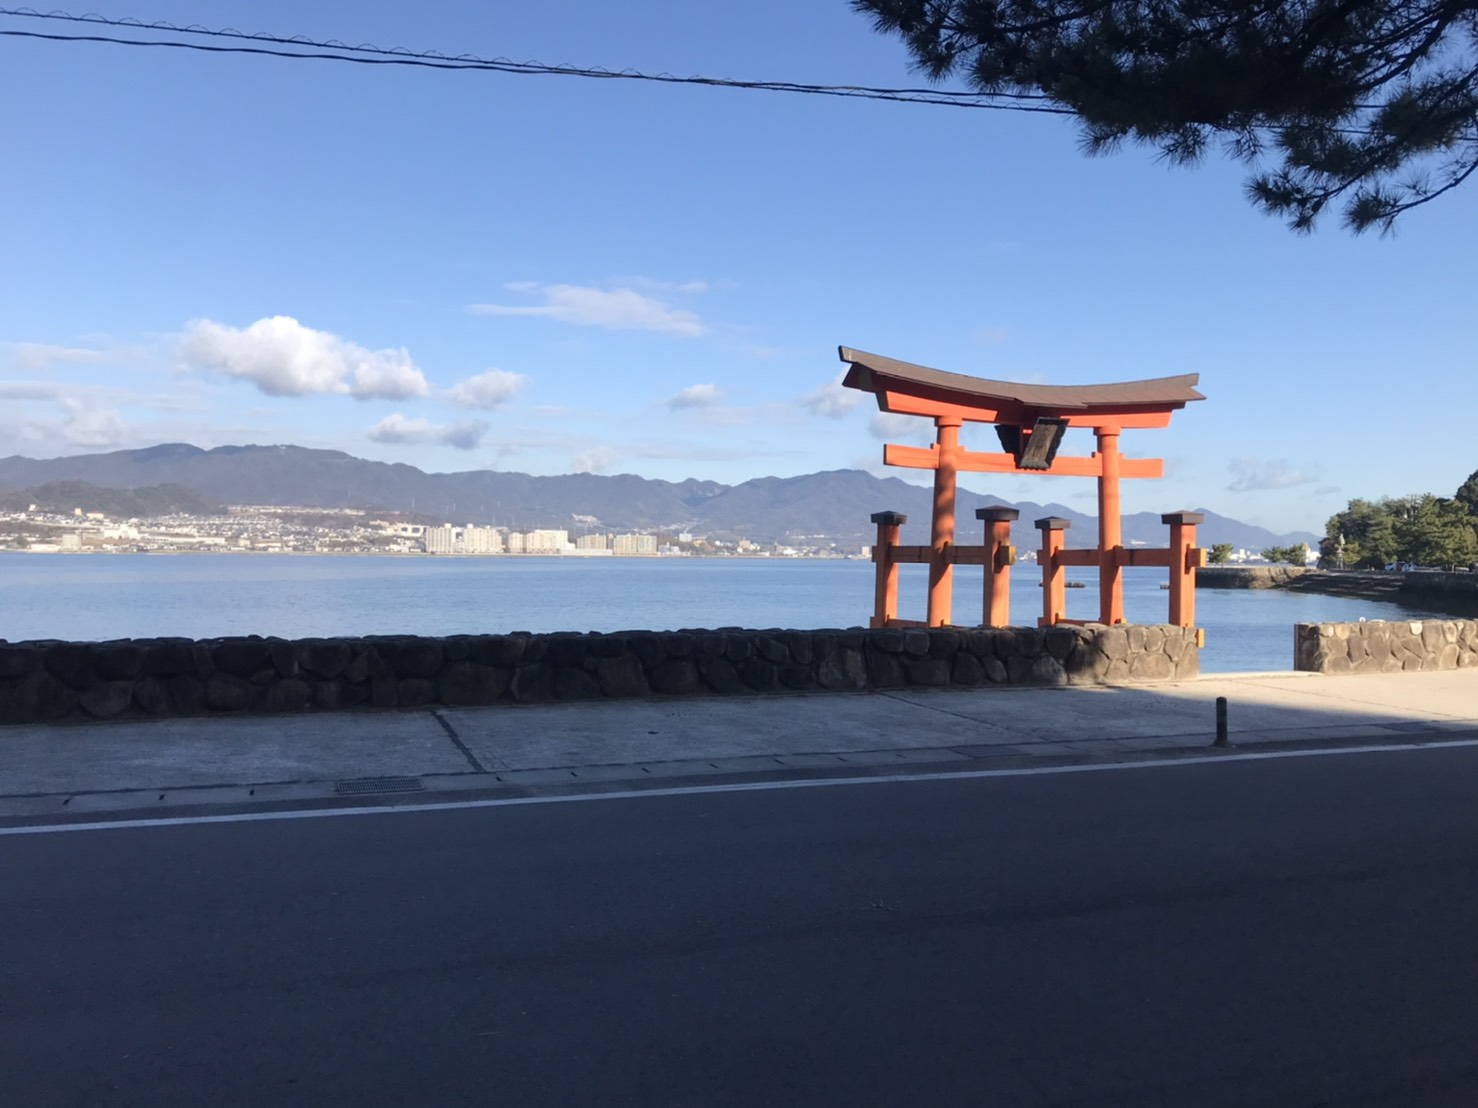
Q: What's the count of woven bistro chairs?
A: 0